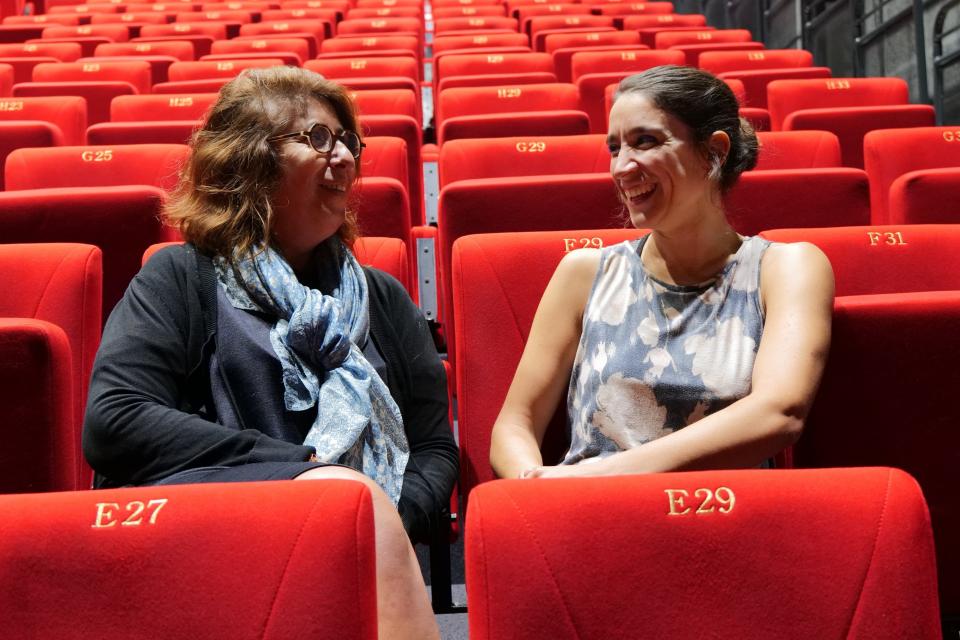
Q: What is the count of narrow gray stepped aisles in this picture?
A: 1